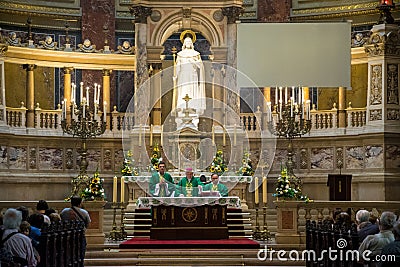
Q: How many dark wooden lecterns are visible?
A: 1